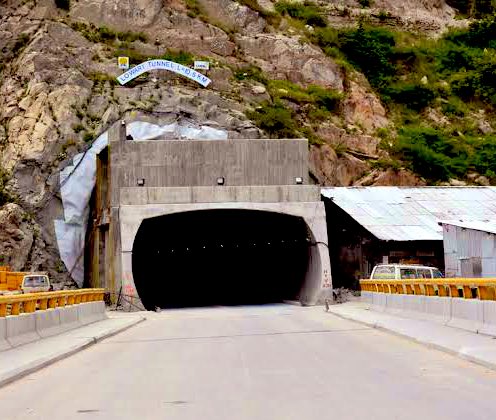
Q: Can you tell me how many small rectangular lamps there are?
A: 3